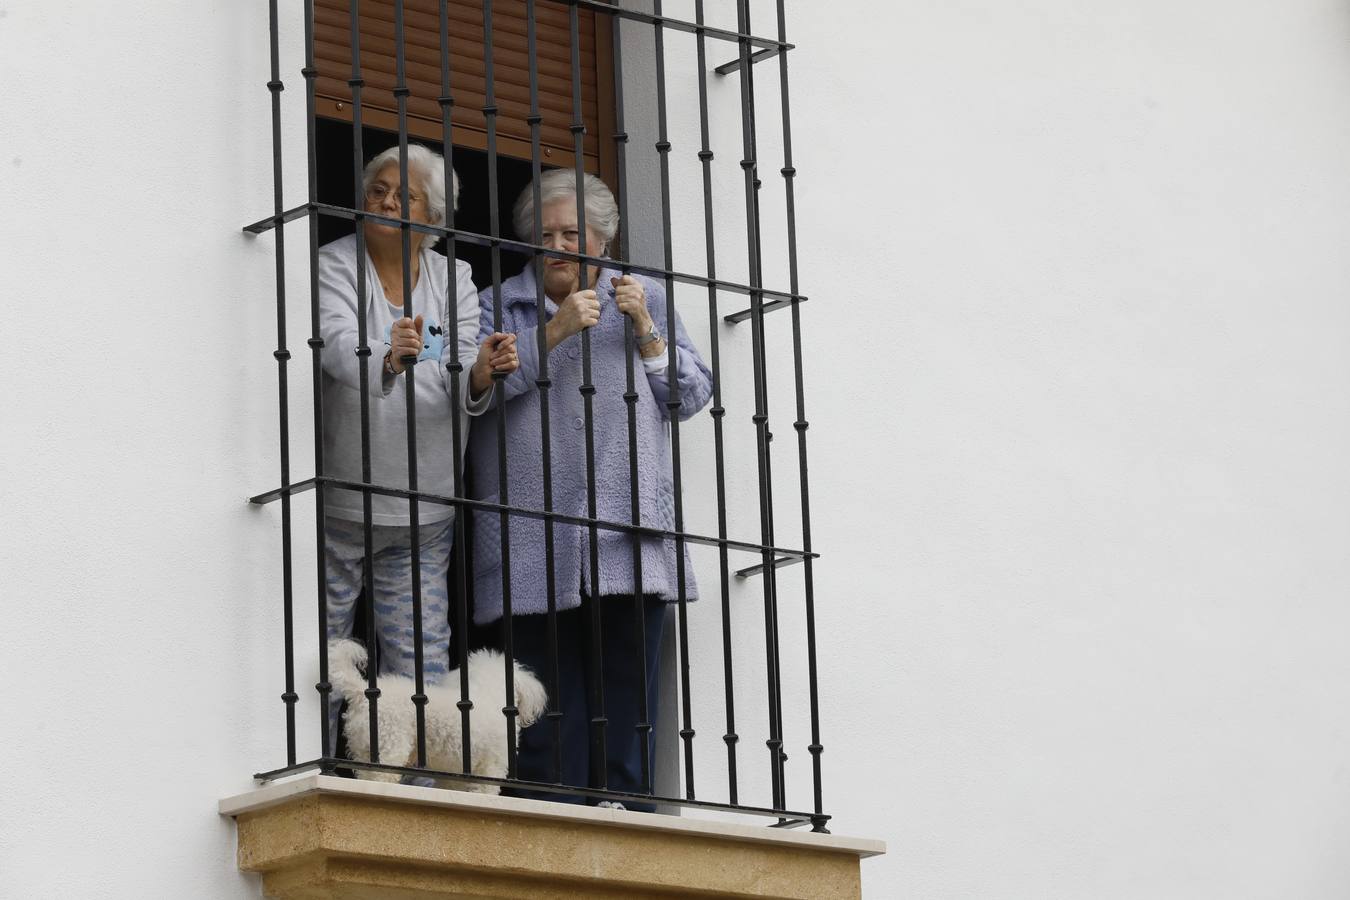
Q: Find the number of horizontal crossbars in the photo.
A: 4